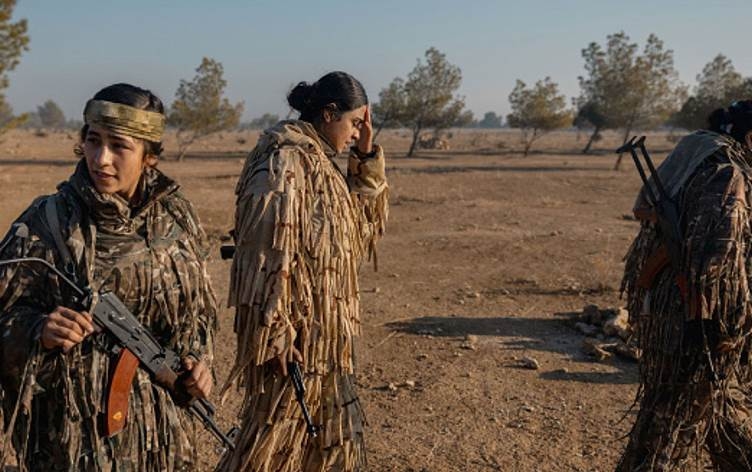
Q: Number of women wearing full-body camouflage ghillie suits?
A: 3